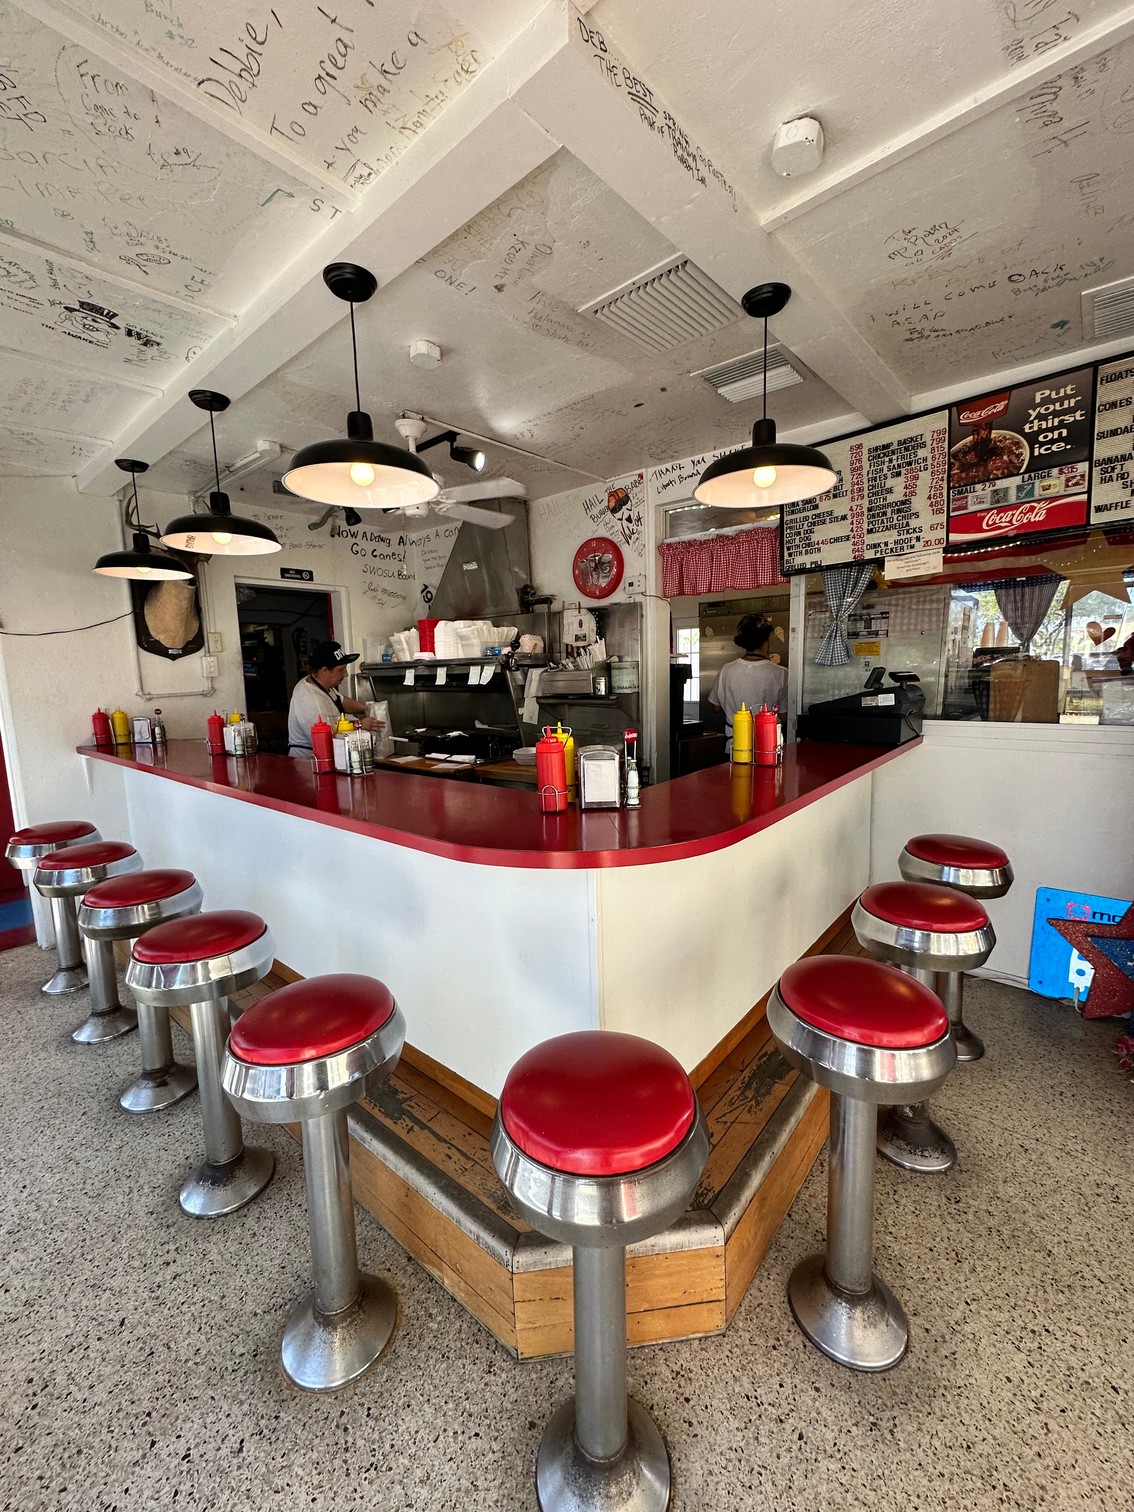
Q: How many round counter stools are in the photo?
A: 9